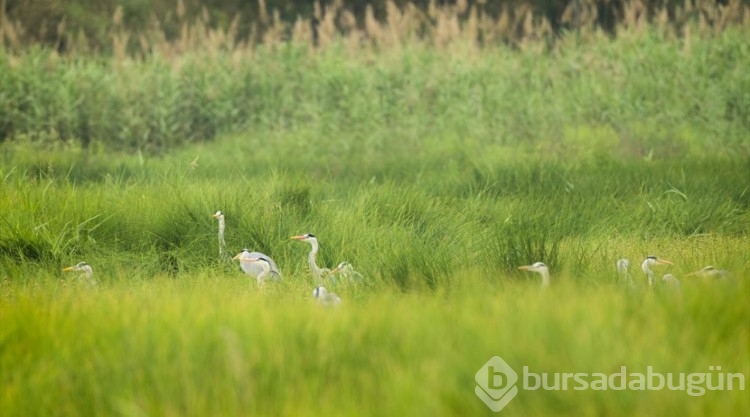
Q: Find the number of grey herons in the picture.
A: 12